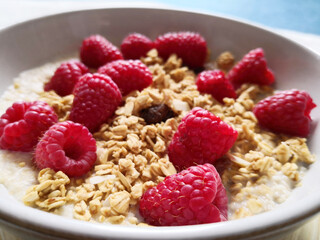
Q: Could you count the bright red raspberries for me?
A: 13